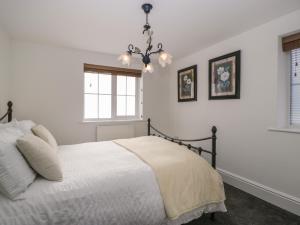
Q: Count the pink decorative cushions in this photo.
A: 0